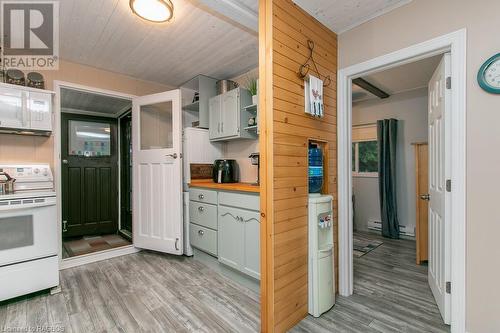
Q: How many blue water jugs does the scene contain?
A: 1